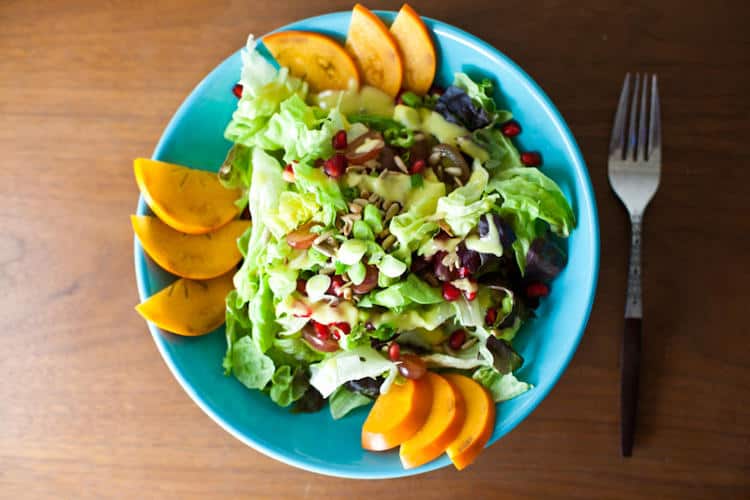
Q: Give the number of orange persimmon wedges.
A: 9